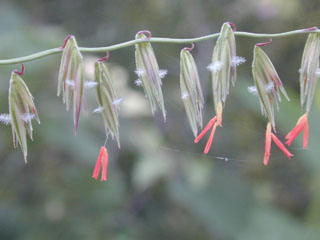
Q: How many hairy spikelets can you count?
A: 8